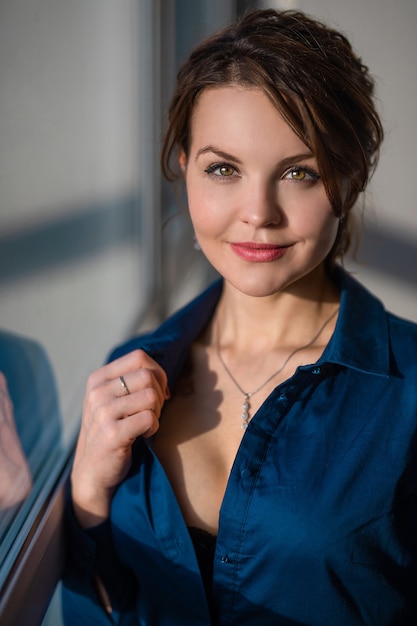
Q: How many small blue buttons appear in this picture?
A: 4